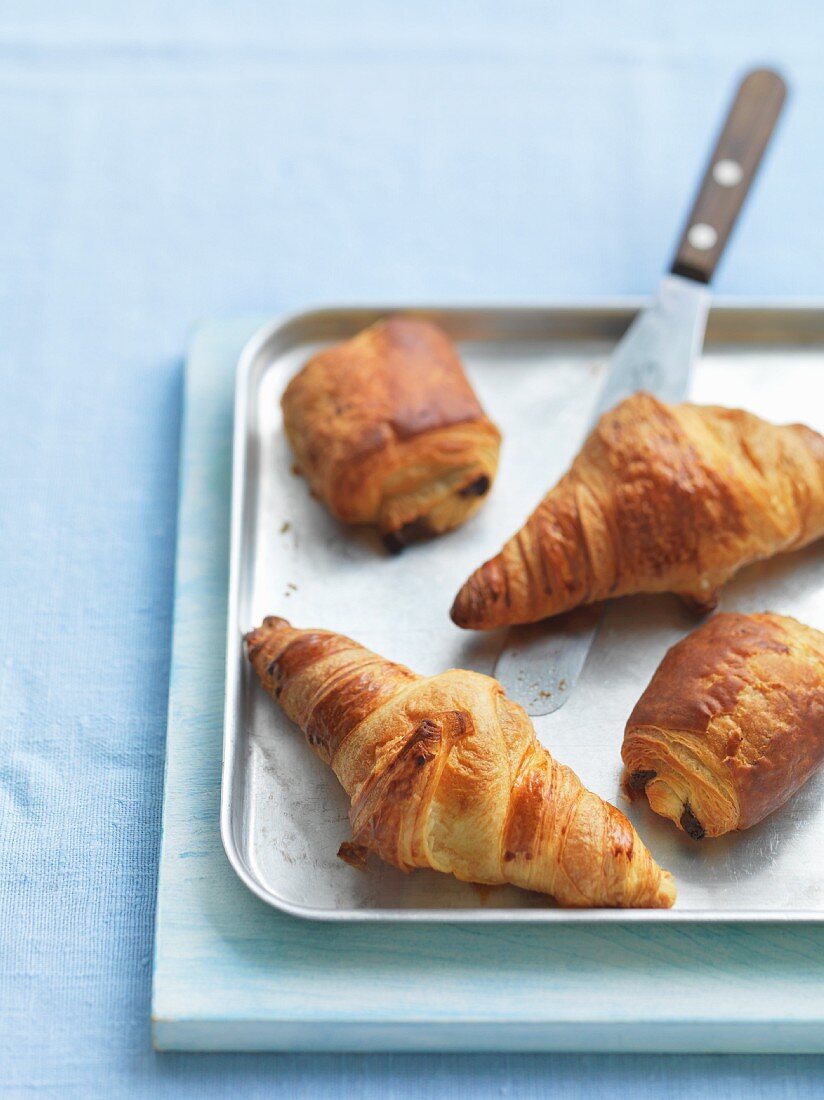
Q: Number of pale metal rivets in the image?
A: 2